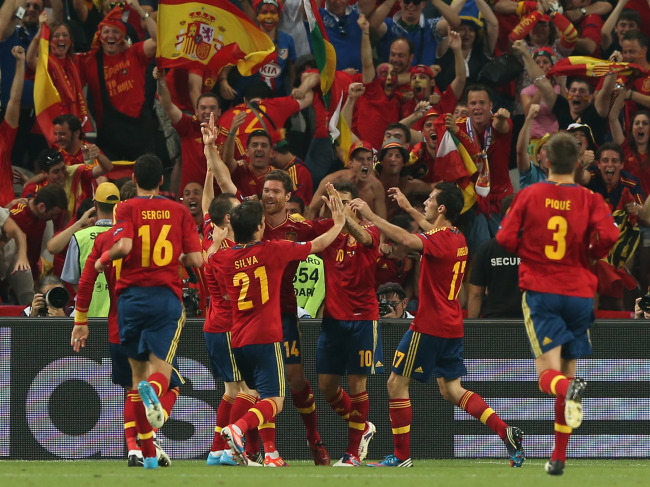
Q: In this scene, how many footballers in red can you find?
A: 8